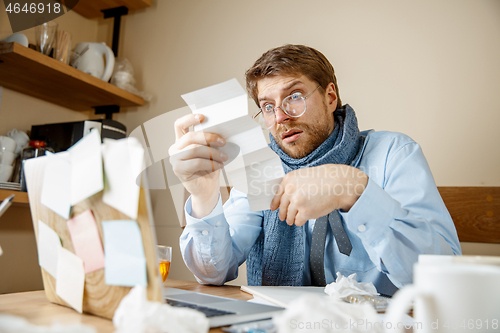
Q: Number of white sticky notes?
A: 5